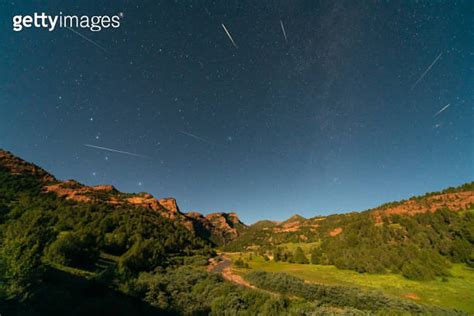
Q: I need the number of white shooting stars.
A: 7